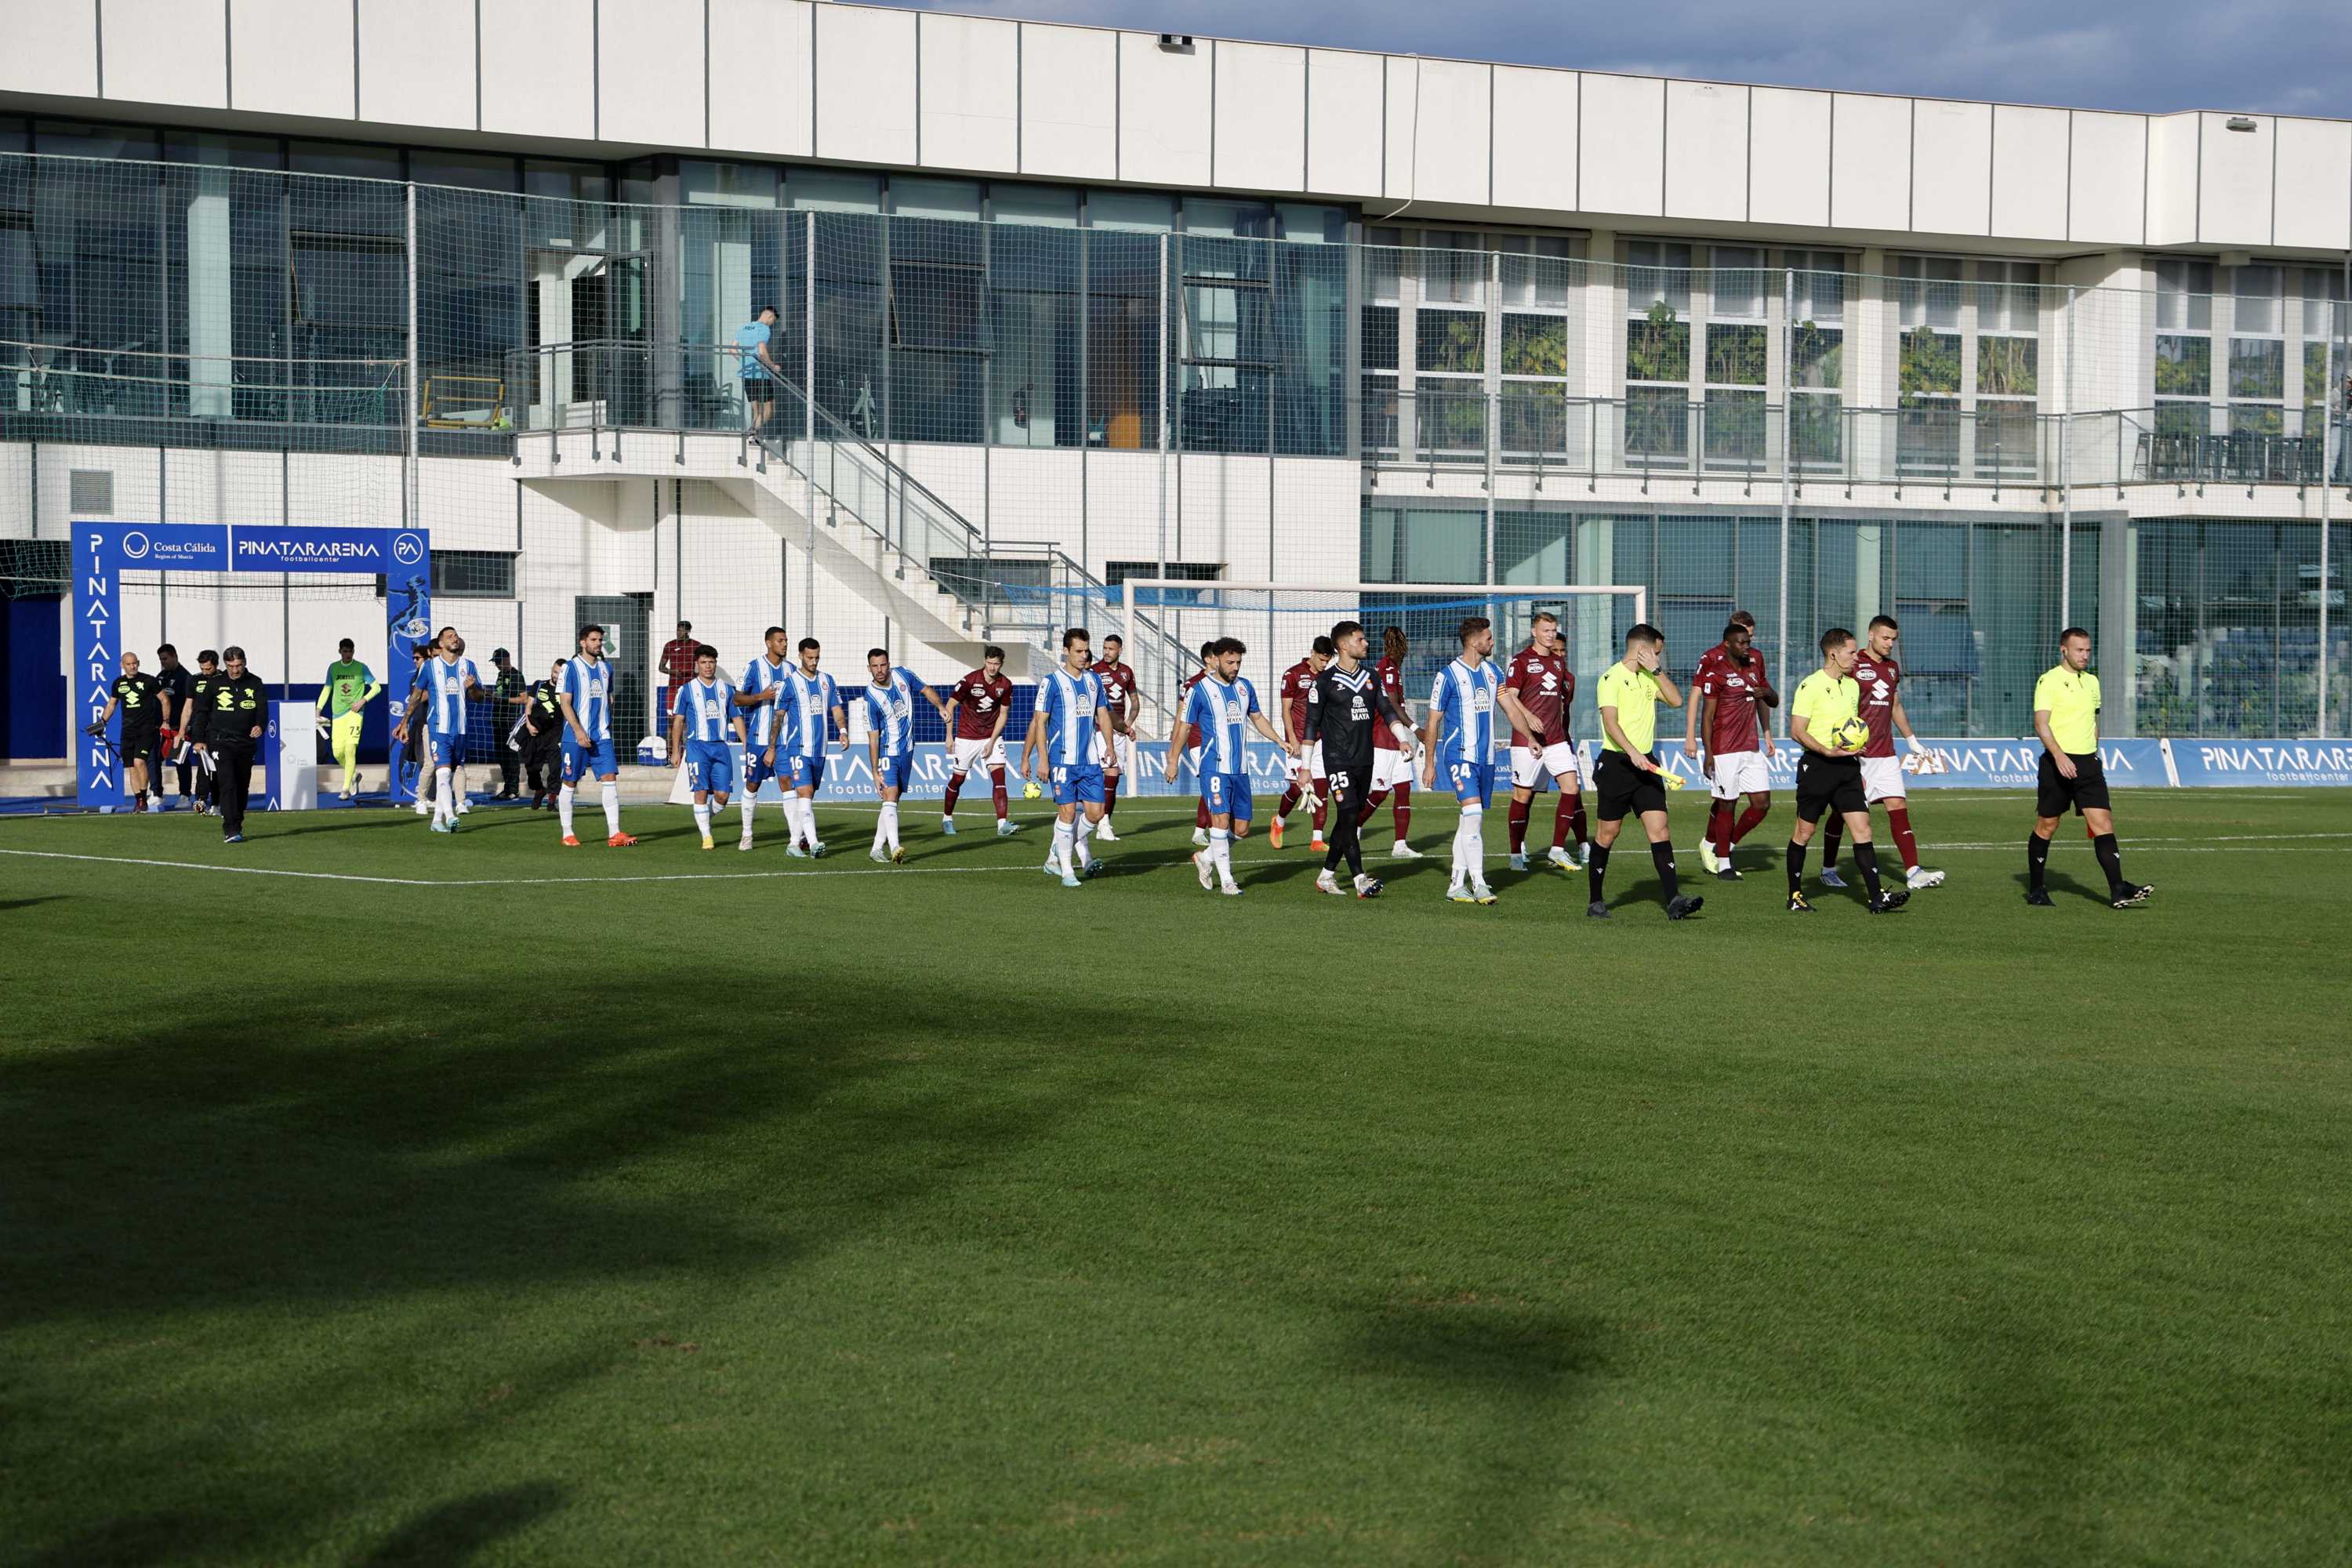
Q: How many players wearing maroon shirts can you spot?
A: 11